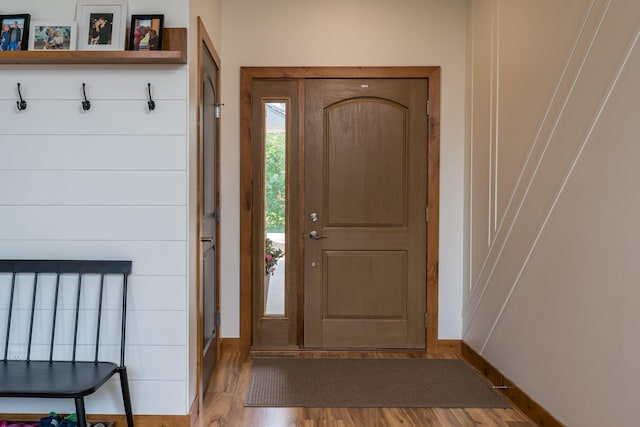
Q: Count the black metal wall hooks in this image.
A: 3